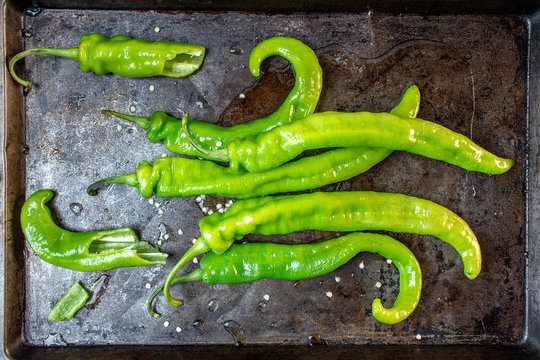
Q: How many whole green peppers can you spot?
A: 5